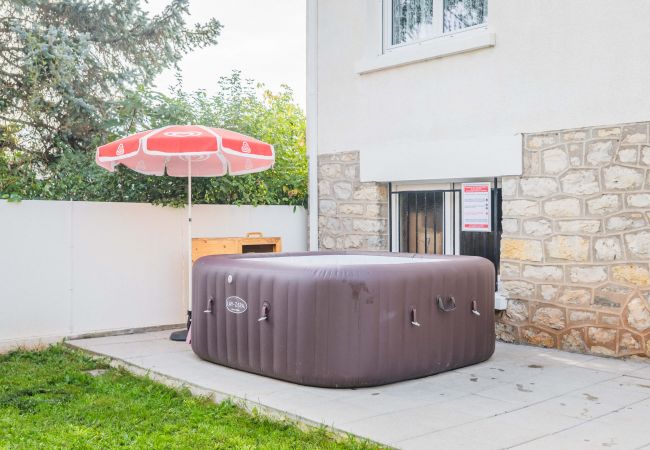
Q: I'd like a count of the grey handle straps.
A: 1